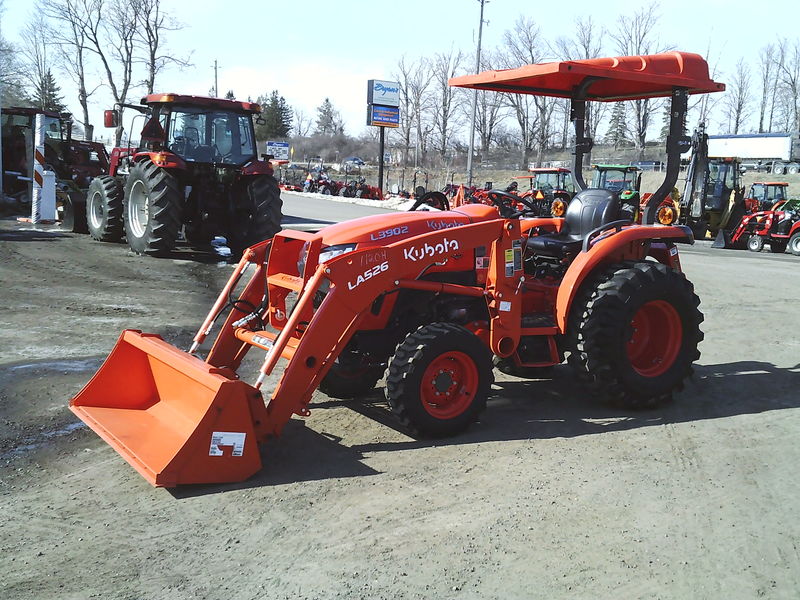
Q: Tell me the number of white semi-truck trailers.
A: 1